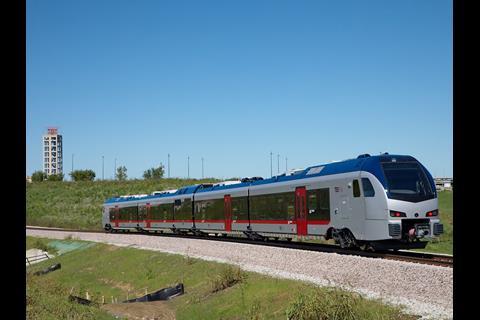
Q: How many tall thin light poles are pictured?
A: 9